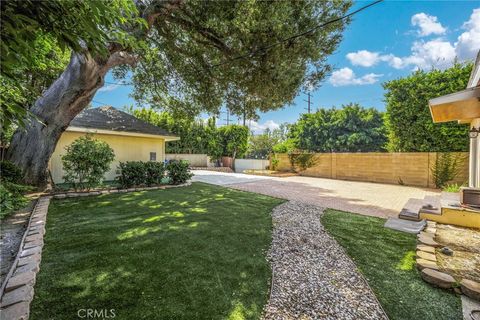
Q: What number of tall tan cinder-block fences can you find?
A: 1